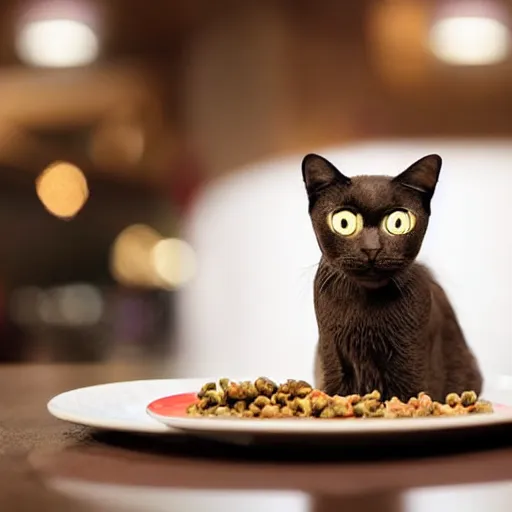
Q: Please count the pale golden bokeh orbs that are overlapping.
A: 2